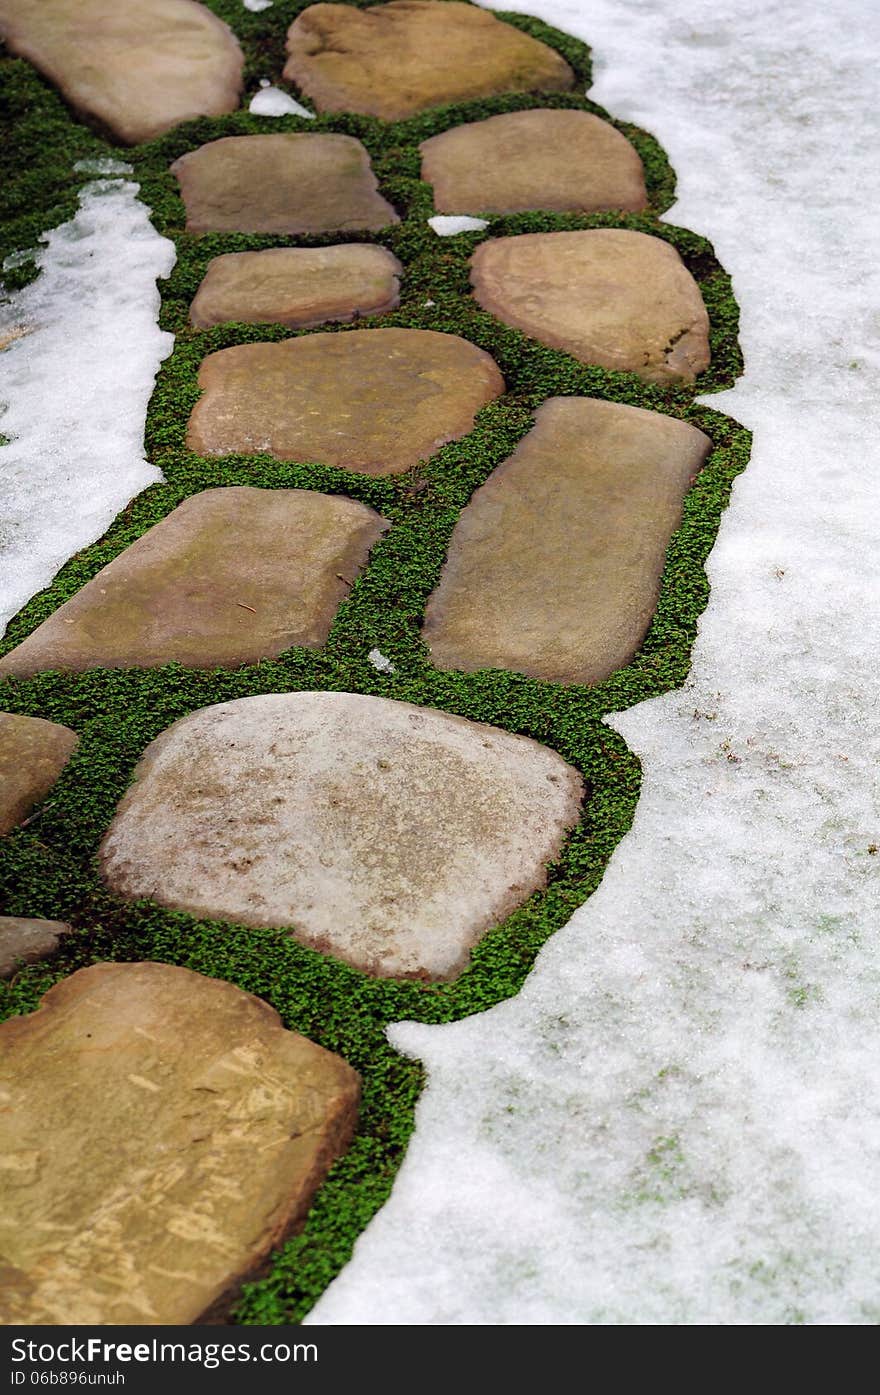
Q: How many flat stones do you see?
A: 13